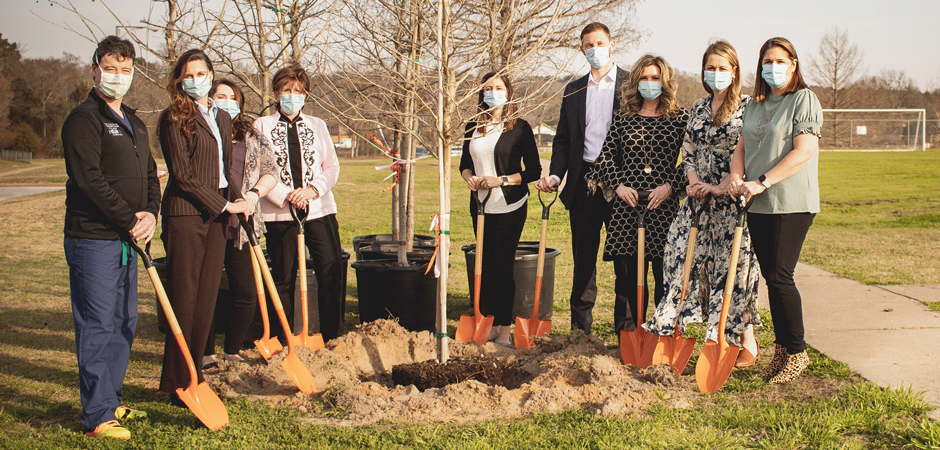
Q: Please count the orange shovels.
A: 9